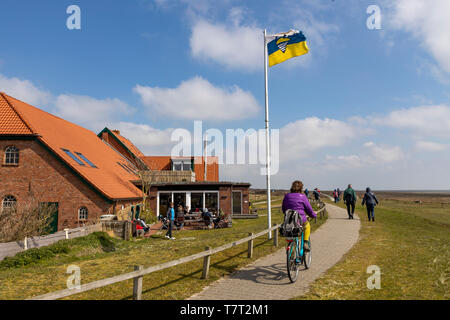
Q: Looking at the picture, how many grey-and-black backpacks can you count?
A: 1